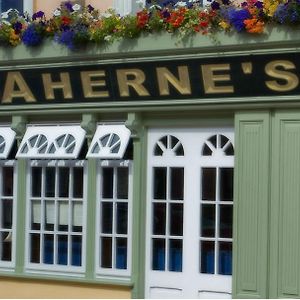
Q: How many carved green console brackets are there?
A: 3